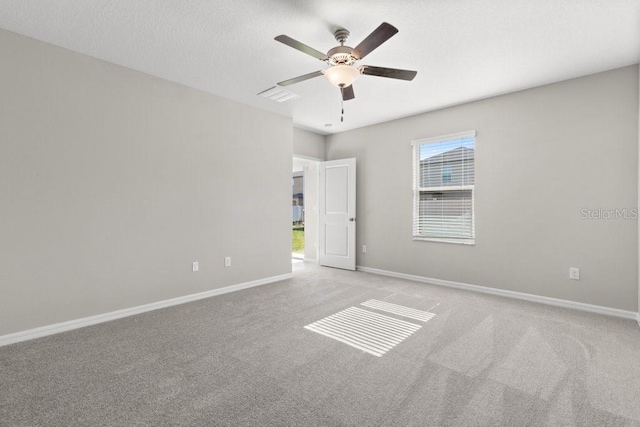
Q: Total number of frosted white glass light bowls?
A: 1